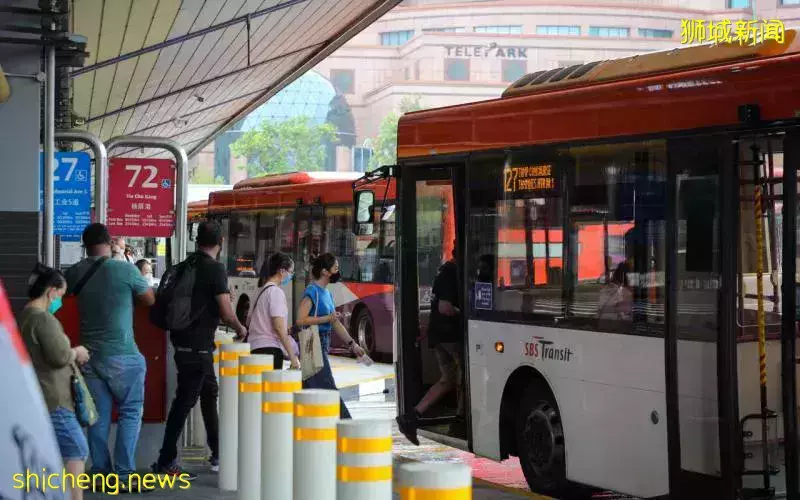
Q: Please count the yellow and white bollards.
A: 7